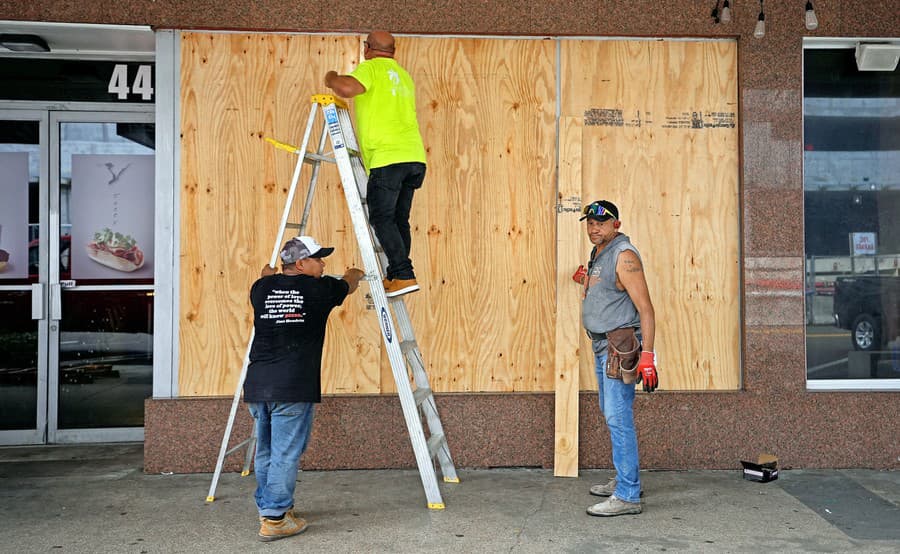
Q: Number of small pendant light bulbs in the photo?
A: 3